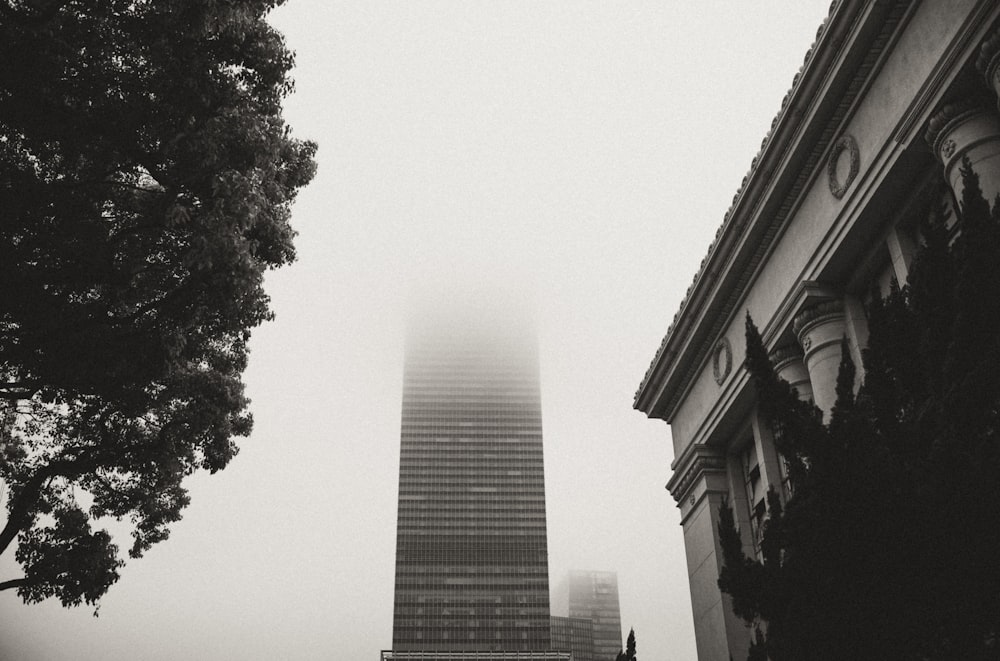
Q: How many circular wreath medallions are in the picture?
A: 2